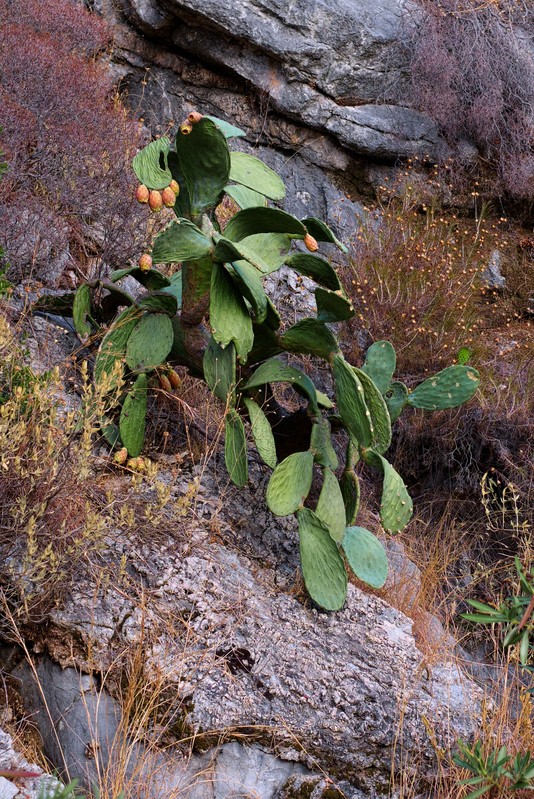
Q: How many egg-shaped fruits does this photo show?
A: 13